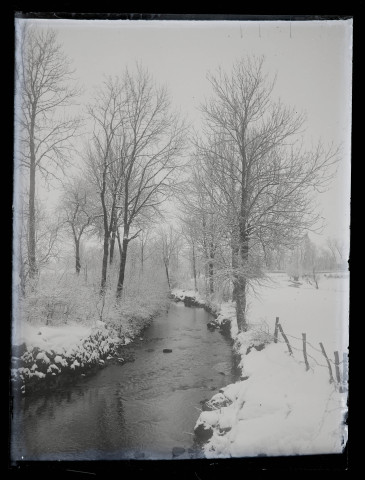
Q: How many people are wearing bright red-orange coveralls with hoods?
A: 0